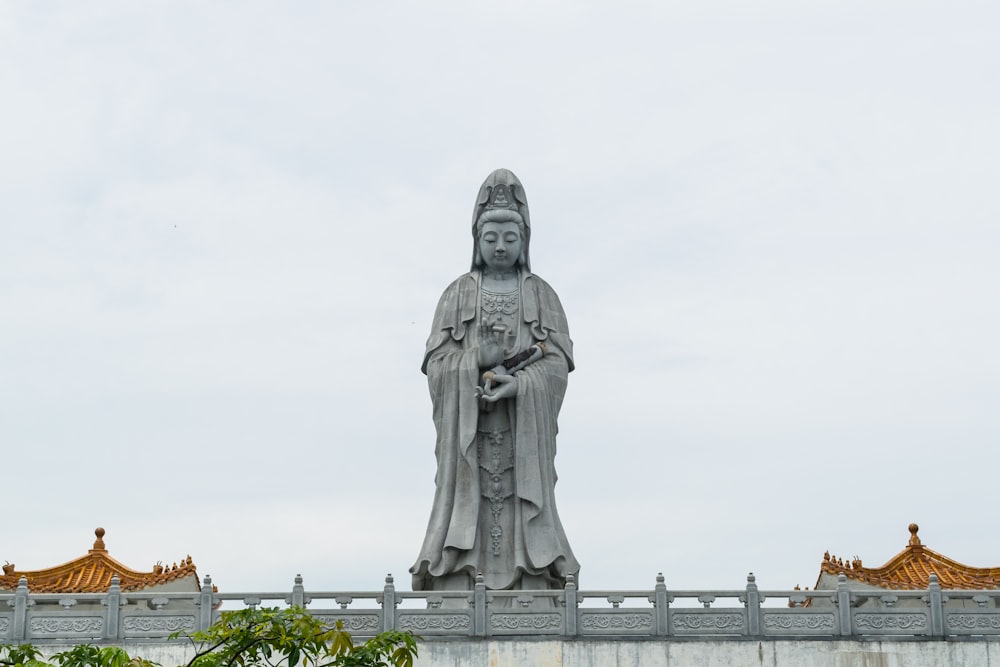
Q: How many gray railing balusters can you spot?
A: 11